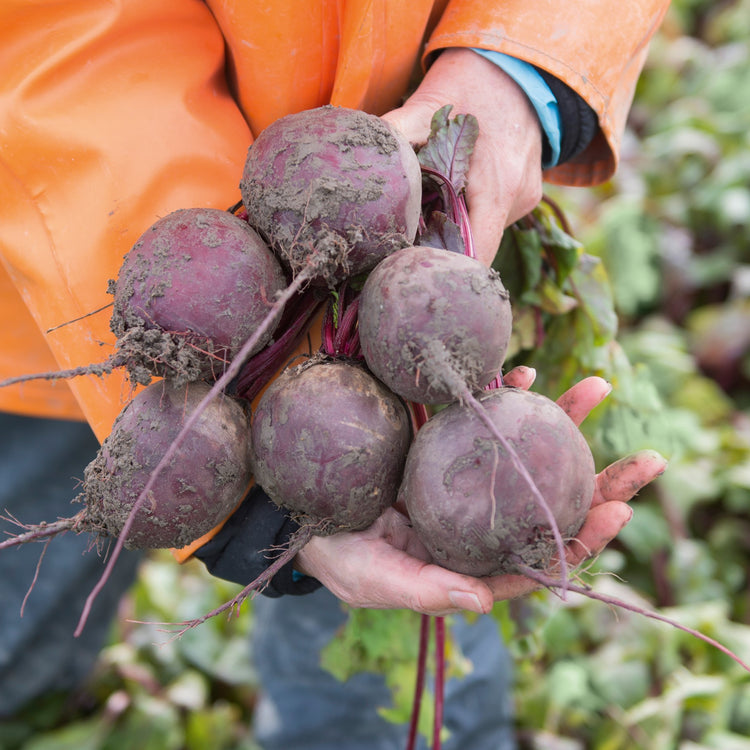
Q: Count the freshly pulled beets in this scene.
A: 6